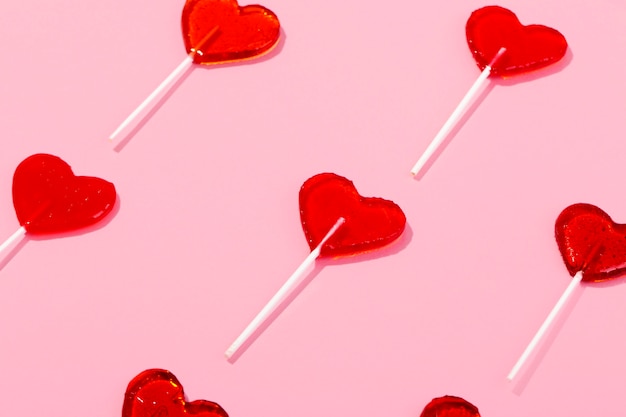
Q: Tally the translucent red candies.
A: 7